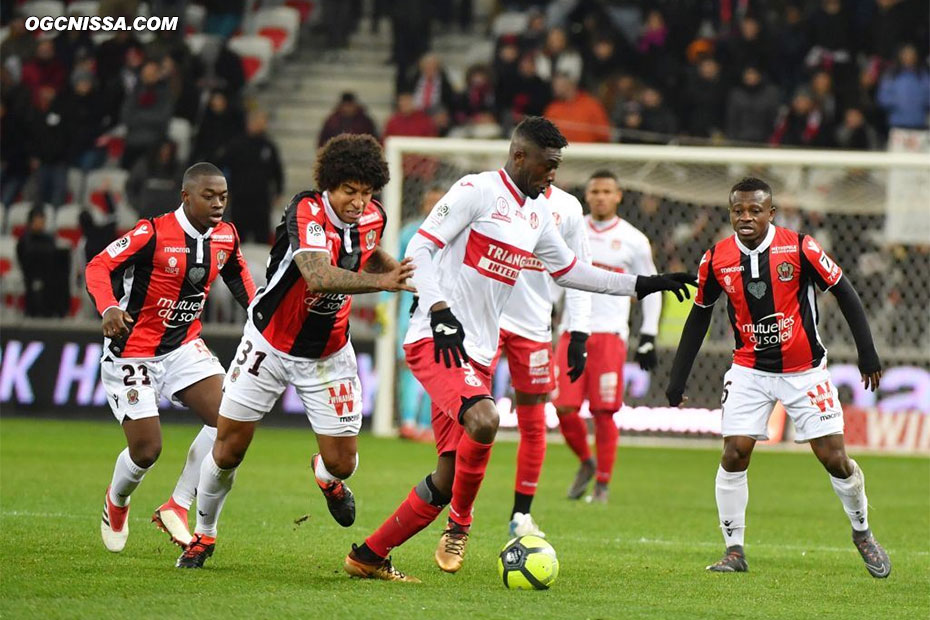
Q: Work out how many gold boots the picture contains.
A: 2